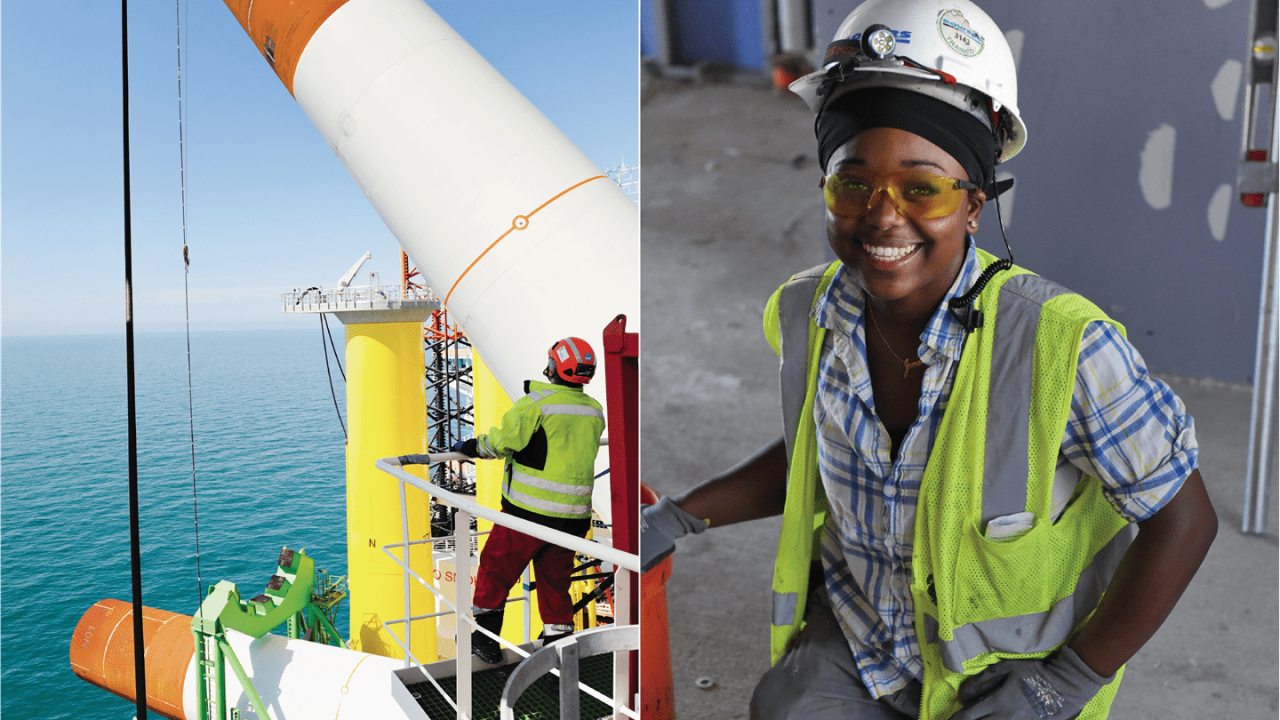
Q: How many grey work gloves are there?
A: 2